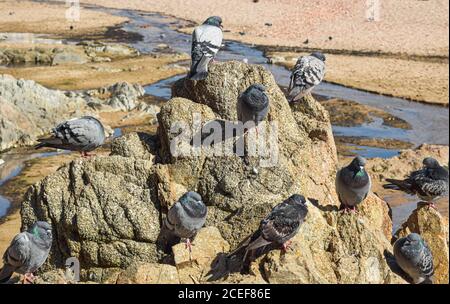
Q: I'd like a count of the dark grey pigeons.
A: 8